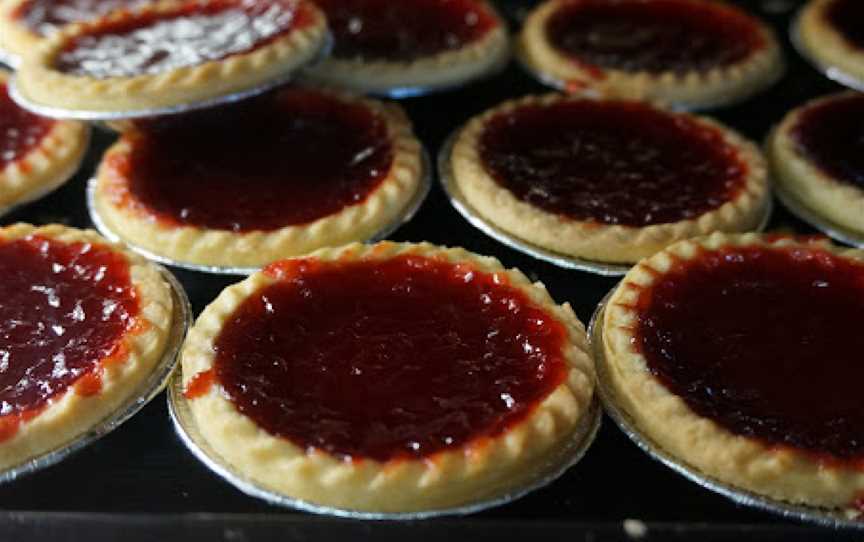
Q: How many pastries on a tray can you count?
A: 12